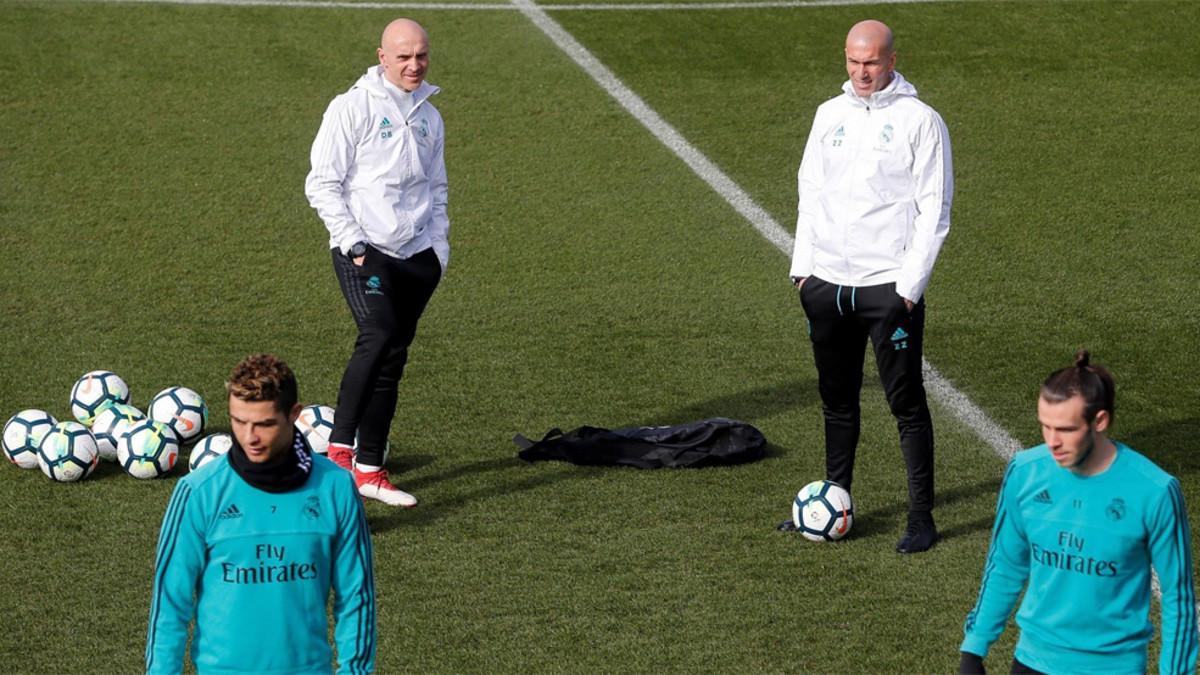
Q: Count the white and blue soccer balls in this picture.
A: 9